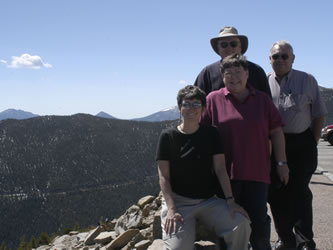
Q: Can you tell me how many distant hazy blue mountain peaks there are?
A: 3